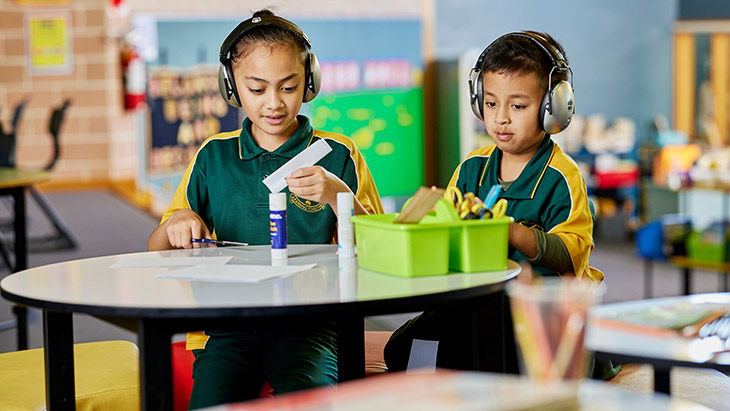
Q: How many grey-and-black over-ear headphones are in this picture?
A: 2